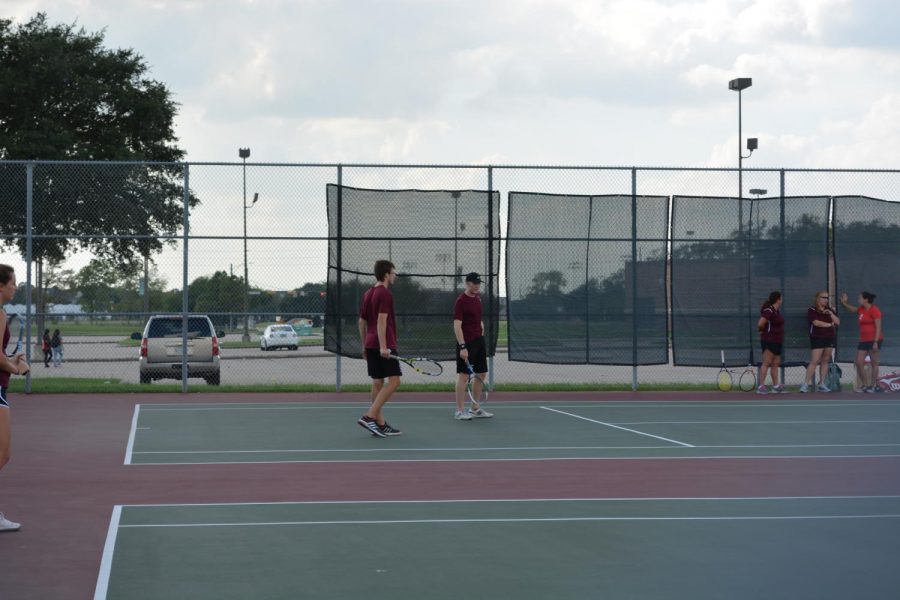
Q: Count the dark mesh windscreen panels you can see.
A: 4